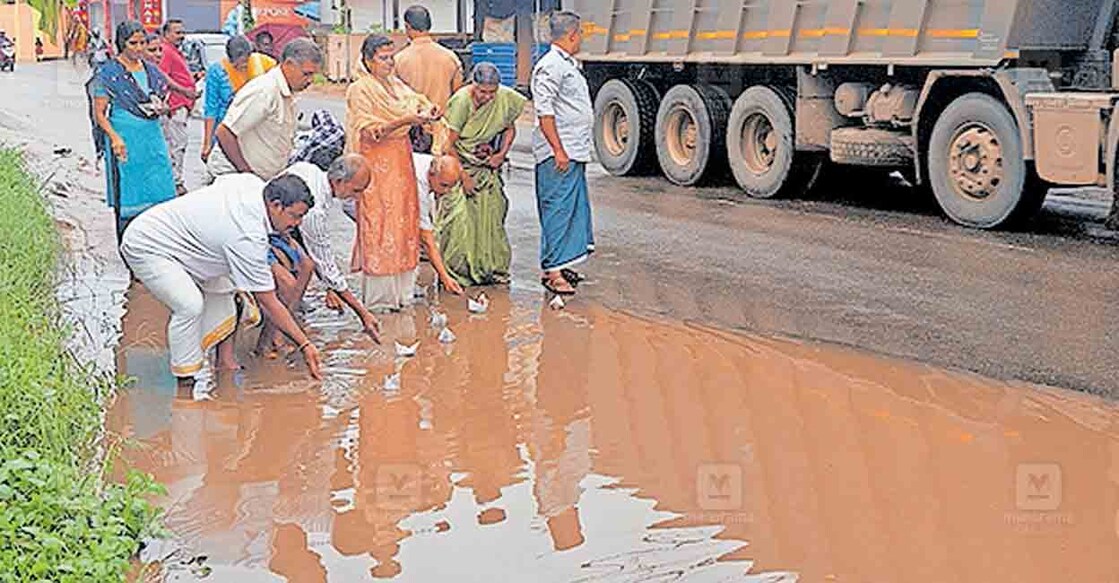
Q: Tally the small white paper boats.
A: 6